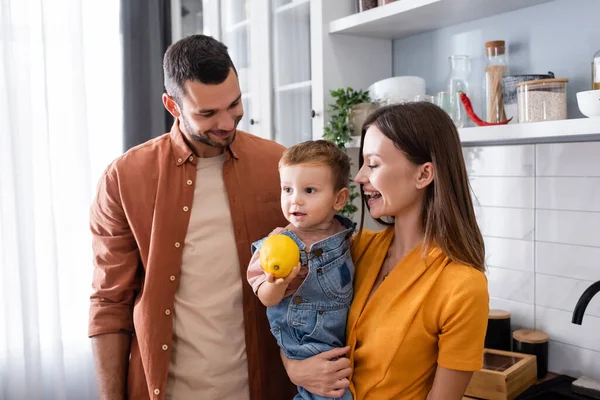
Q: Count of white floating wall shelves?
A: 2